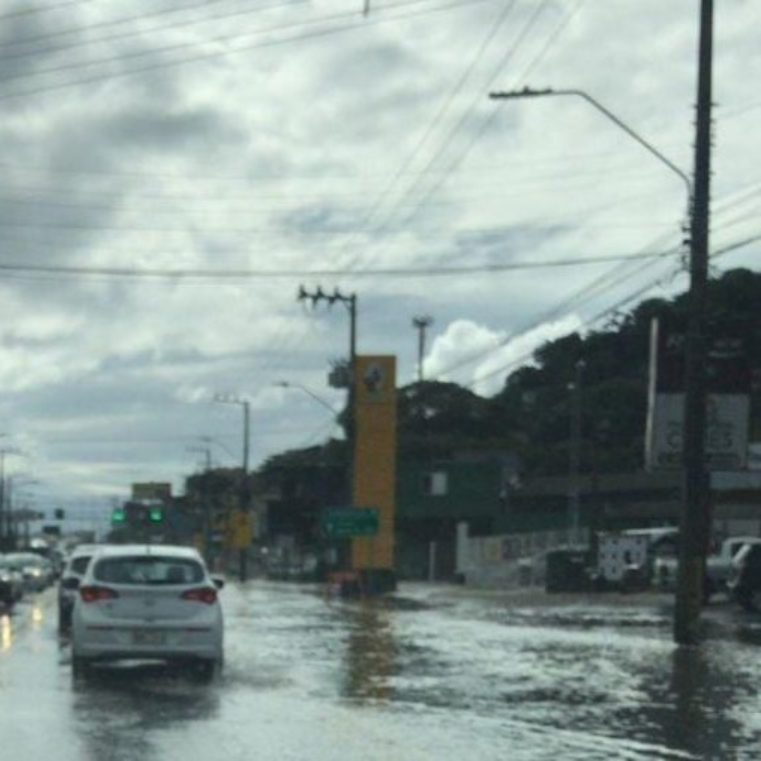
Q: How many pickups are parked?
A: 1